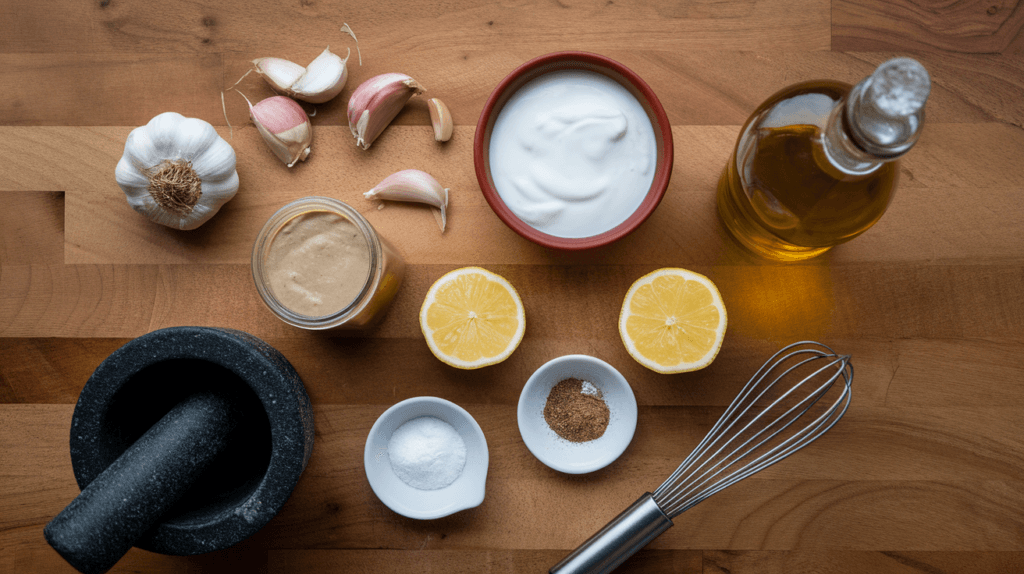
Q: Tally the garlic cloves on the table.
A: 6